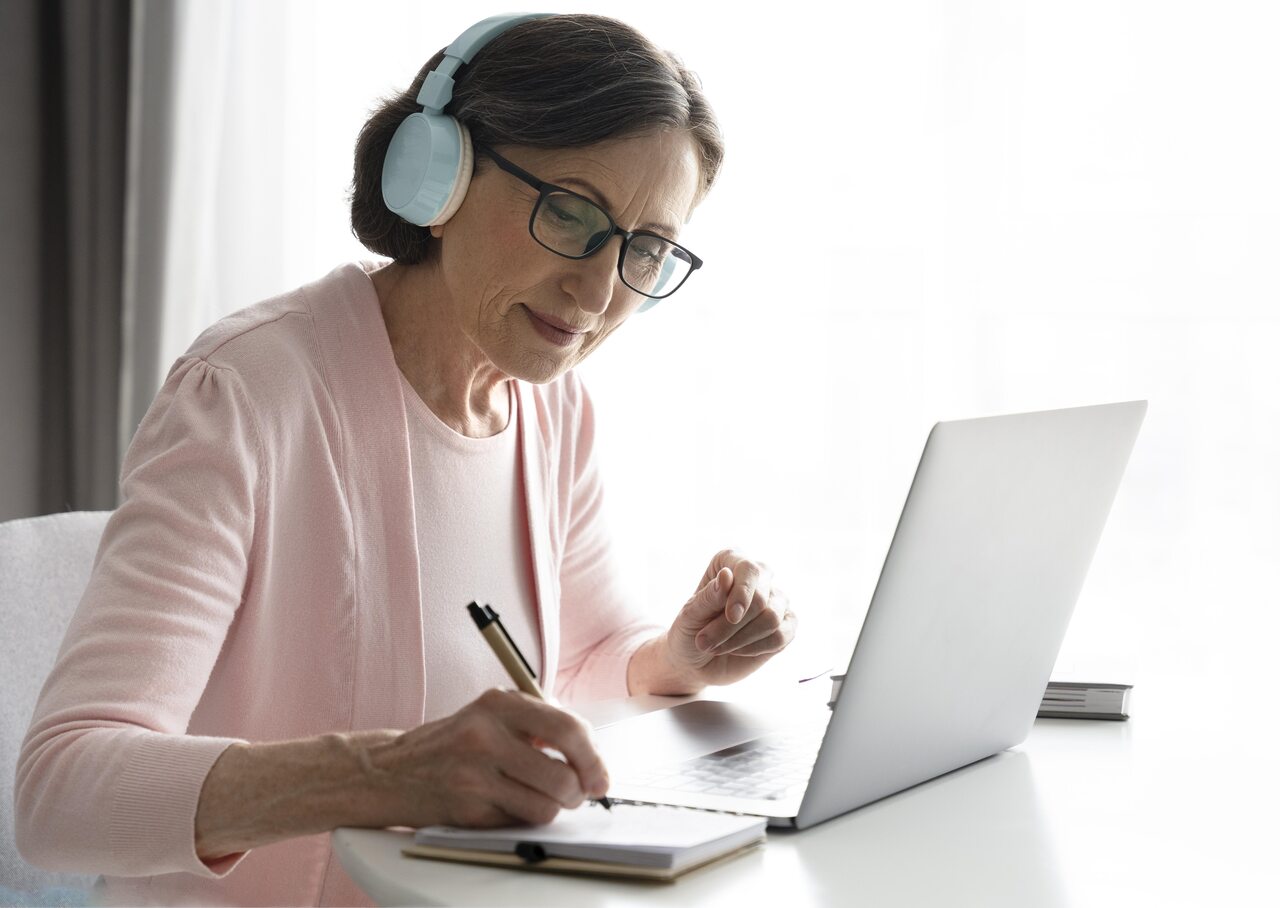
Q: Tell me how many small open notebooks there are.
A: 1